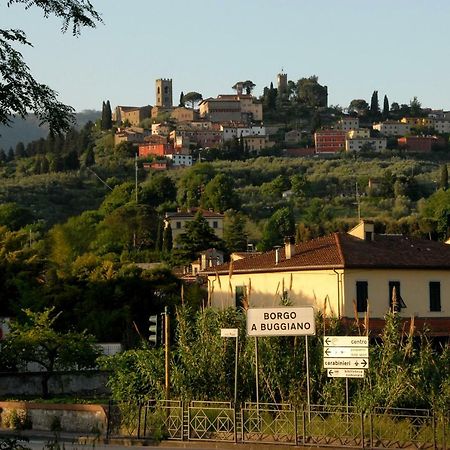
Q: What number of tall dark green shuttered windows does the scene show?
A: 4